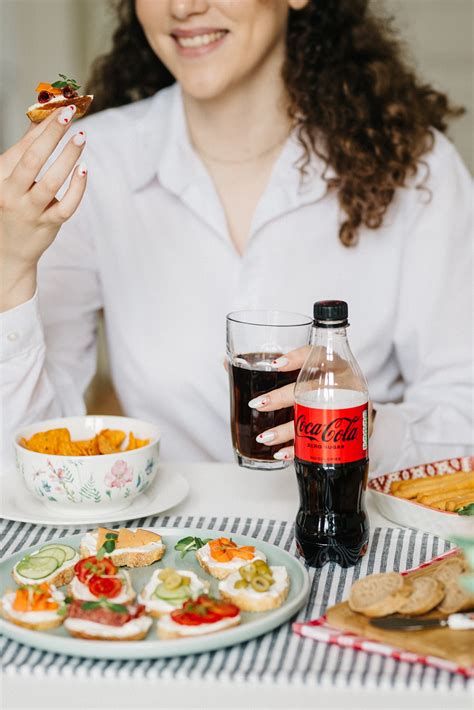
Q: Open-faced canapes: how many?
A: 10